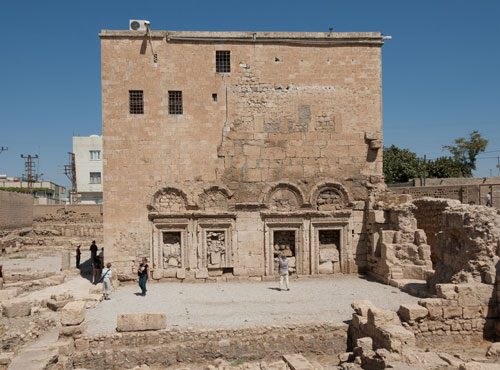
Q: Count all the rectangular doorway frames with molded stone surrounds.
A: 4